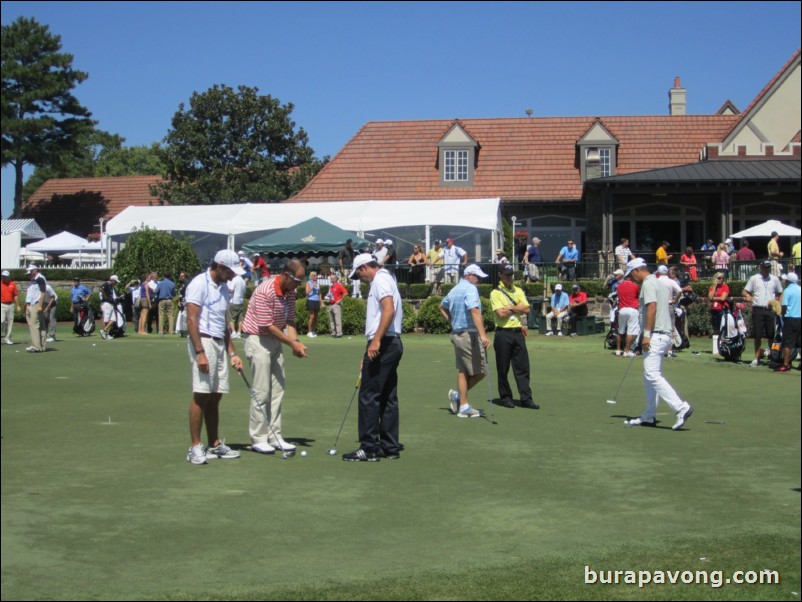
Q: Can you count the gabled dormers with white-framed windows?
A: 2